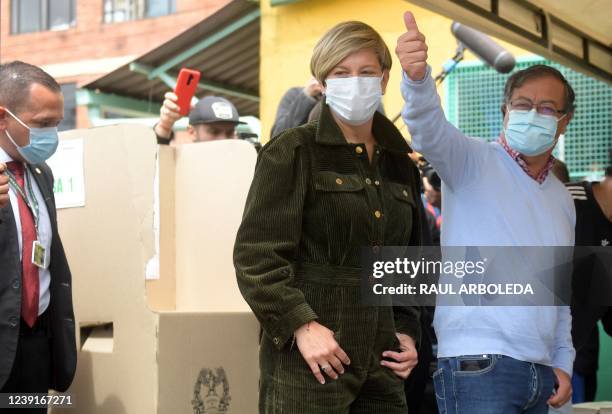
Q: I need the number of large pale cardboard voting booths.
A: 1